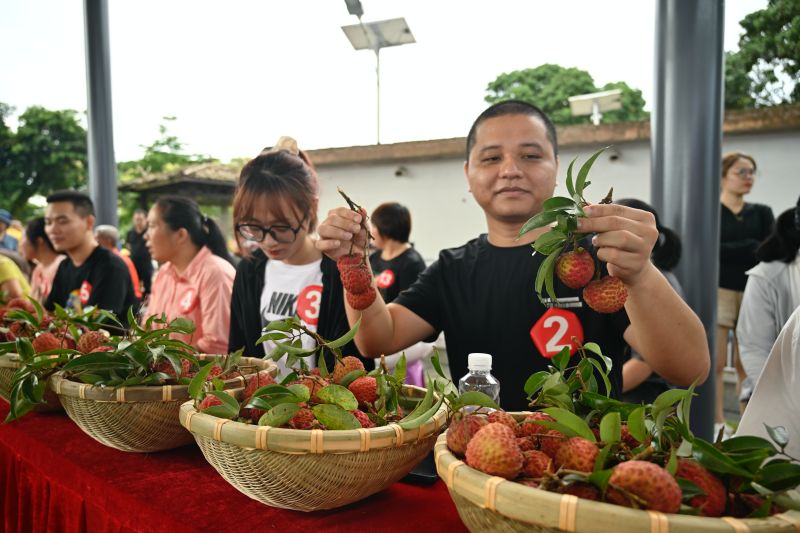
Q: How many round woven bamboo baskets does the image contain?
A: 4